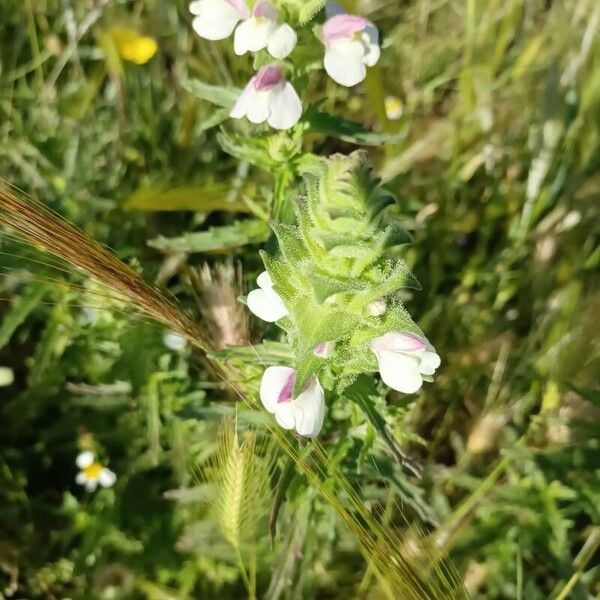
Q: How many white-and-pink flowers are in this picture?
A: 7